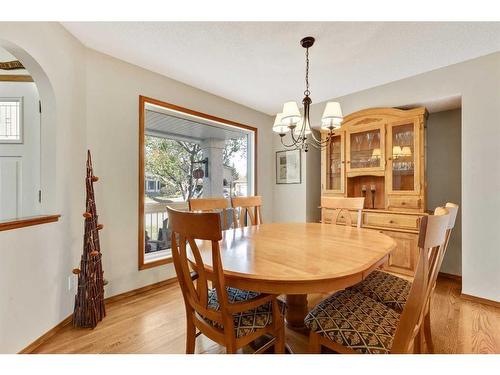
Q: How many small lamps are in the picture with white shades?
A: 5